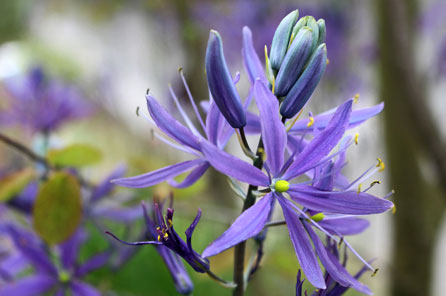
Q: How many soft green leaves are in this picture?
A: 3